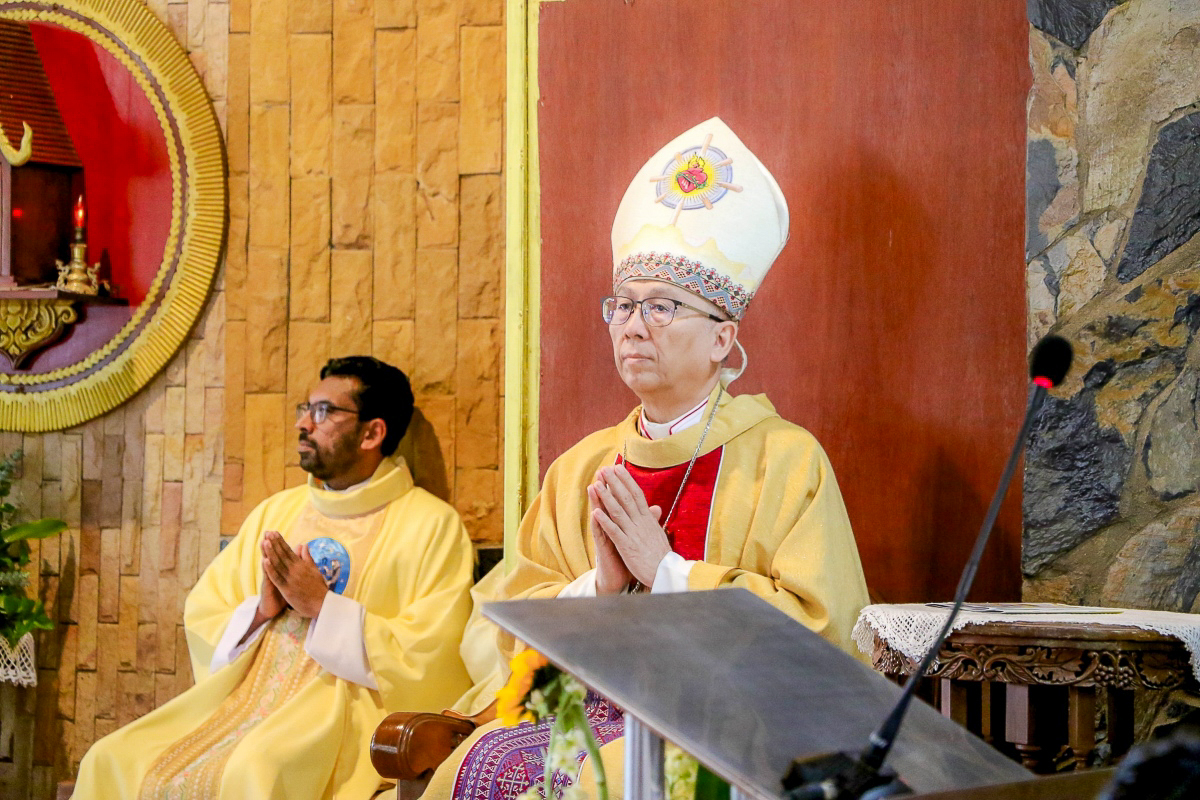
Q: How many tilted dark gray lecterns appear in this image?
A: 1